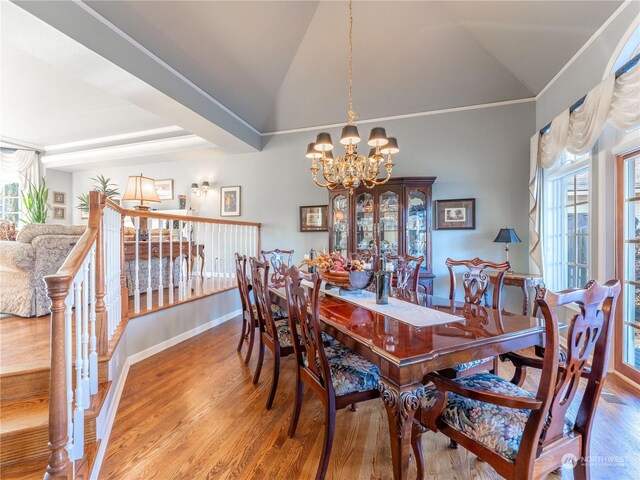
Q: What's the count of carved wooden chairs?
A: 7